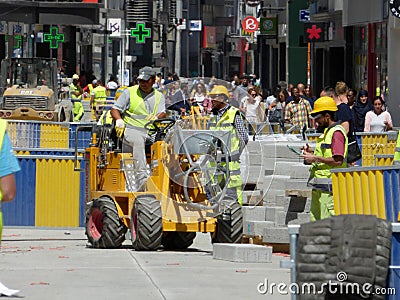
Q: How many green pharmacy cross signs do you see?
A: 2